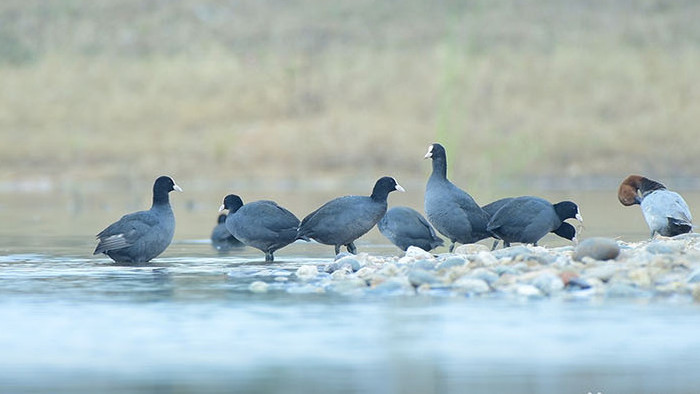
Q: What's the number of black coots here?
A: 8